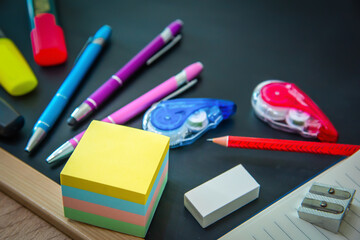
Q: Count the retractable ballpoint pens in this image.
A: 3